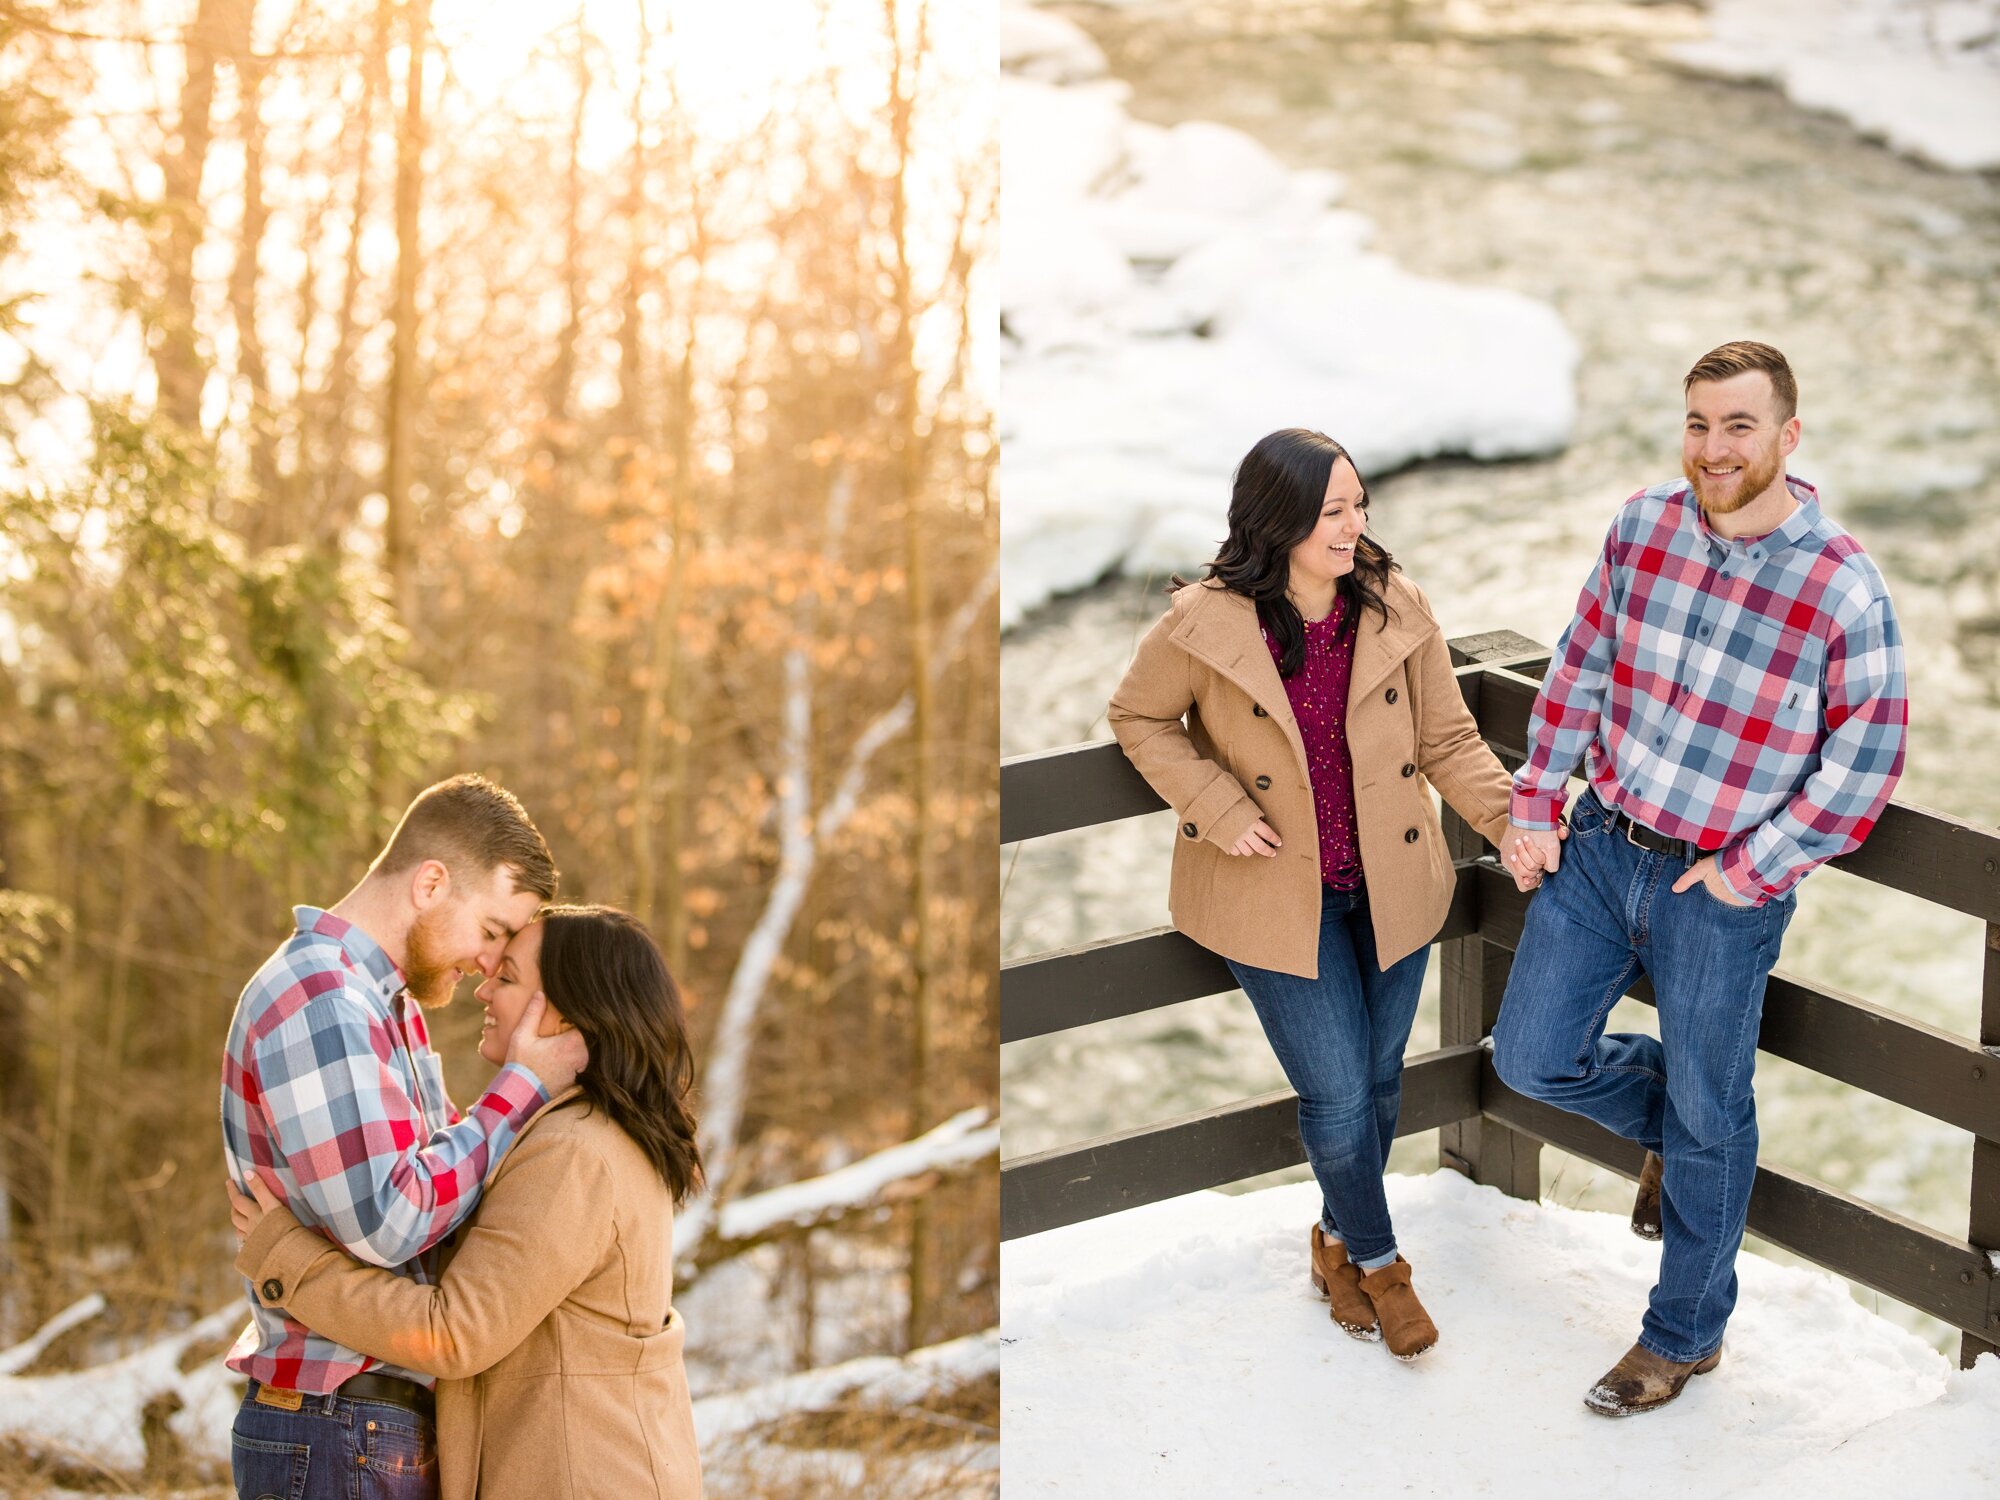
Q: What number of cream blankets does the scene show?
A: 0